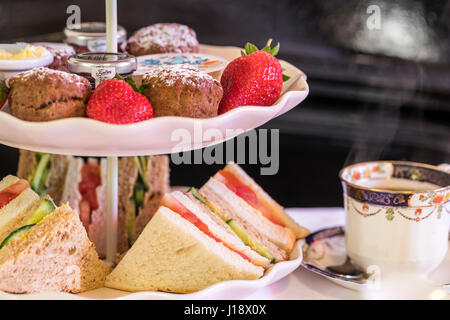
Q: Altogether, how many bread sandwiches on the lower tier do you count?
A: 8